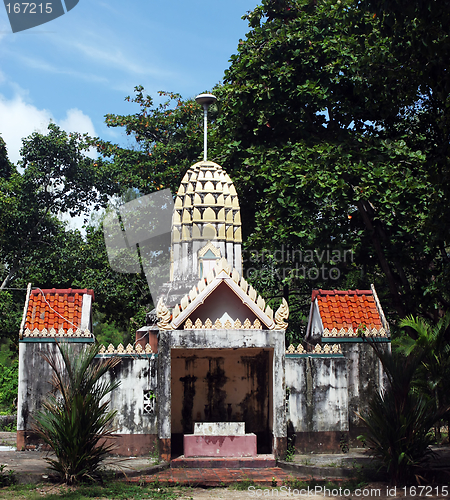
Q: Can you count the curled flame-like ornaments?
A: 2